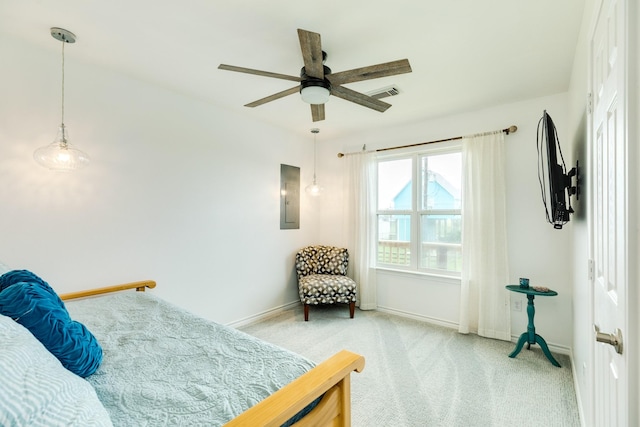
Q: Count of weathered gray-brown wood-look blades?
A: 6